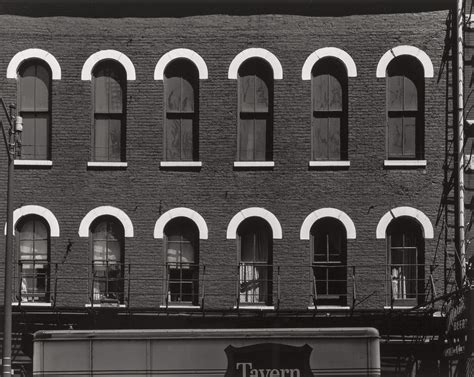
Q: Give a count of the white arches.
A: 12